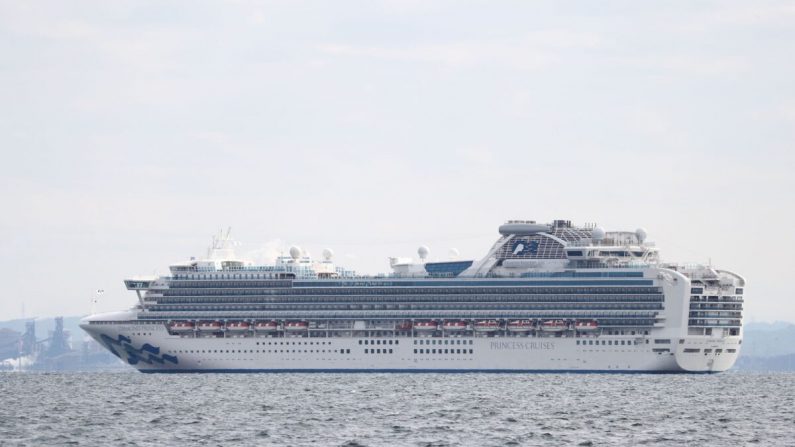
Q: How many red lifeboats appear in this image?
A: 11